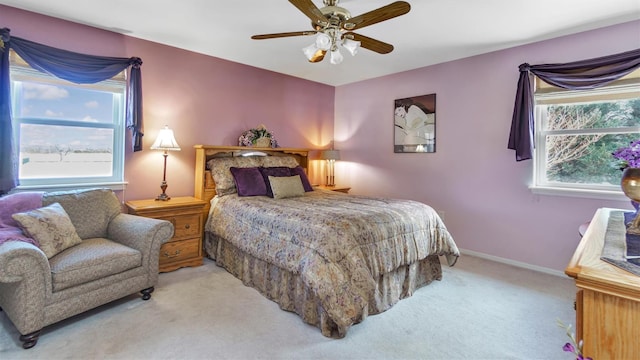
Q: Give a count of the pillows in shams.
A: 2